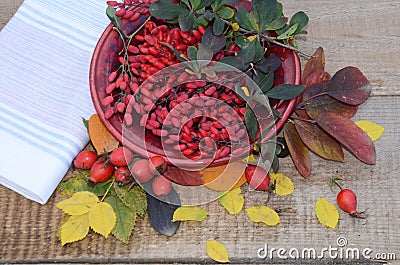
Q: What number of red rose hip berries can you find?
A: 9